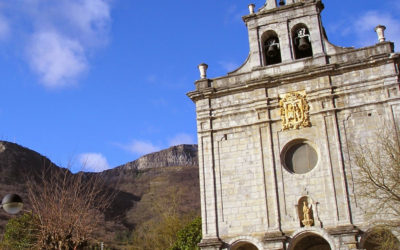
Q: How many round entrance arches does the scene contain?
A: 3